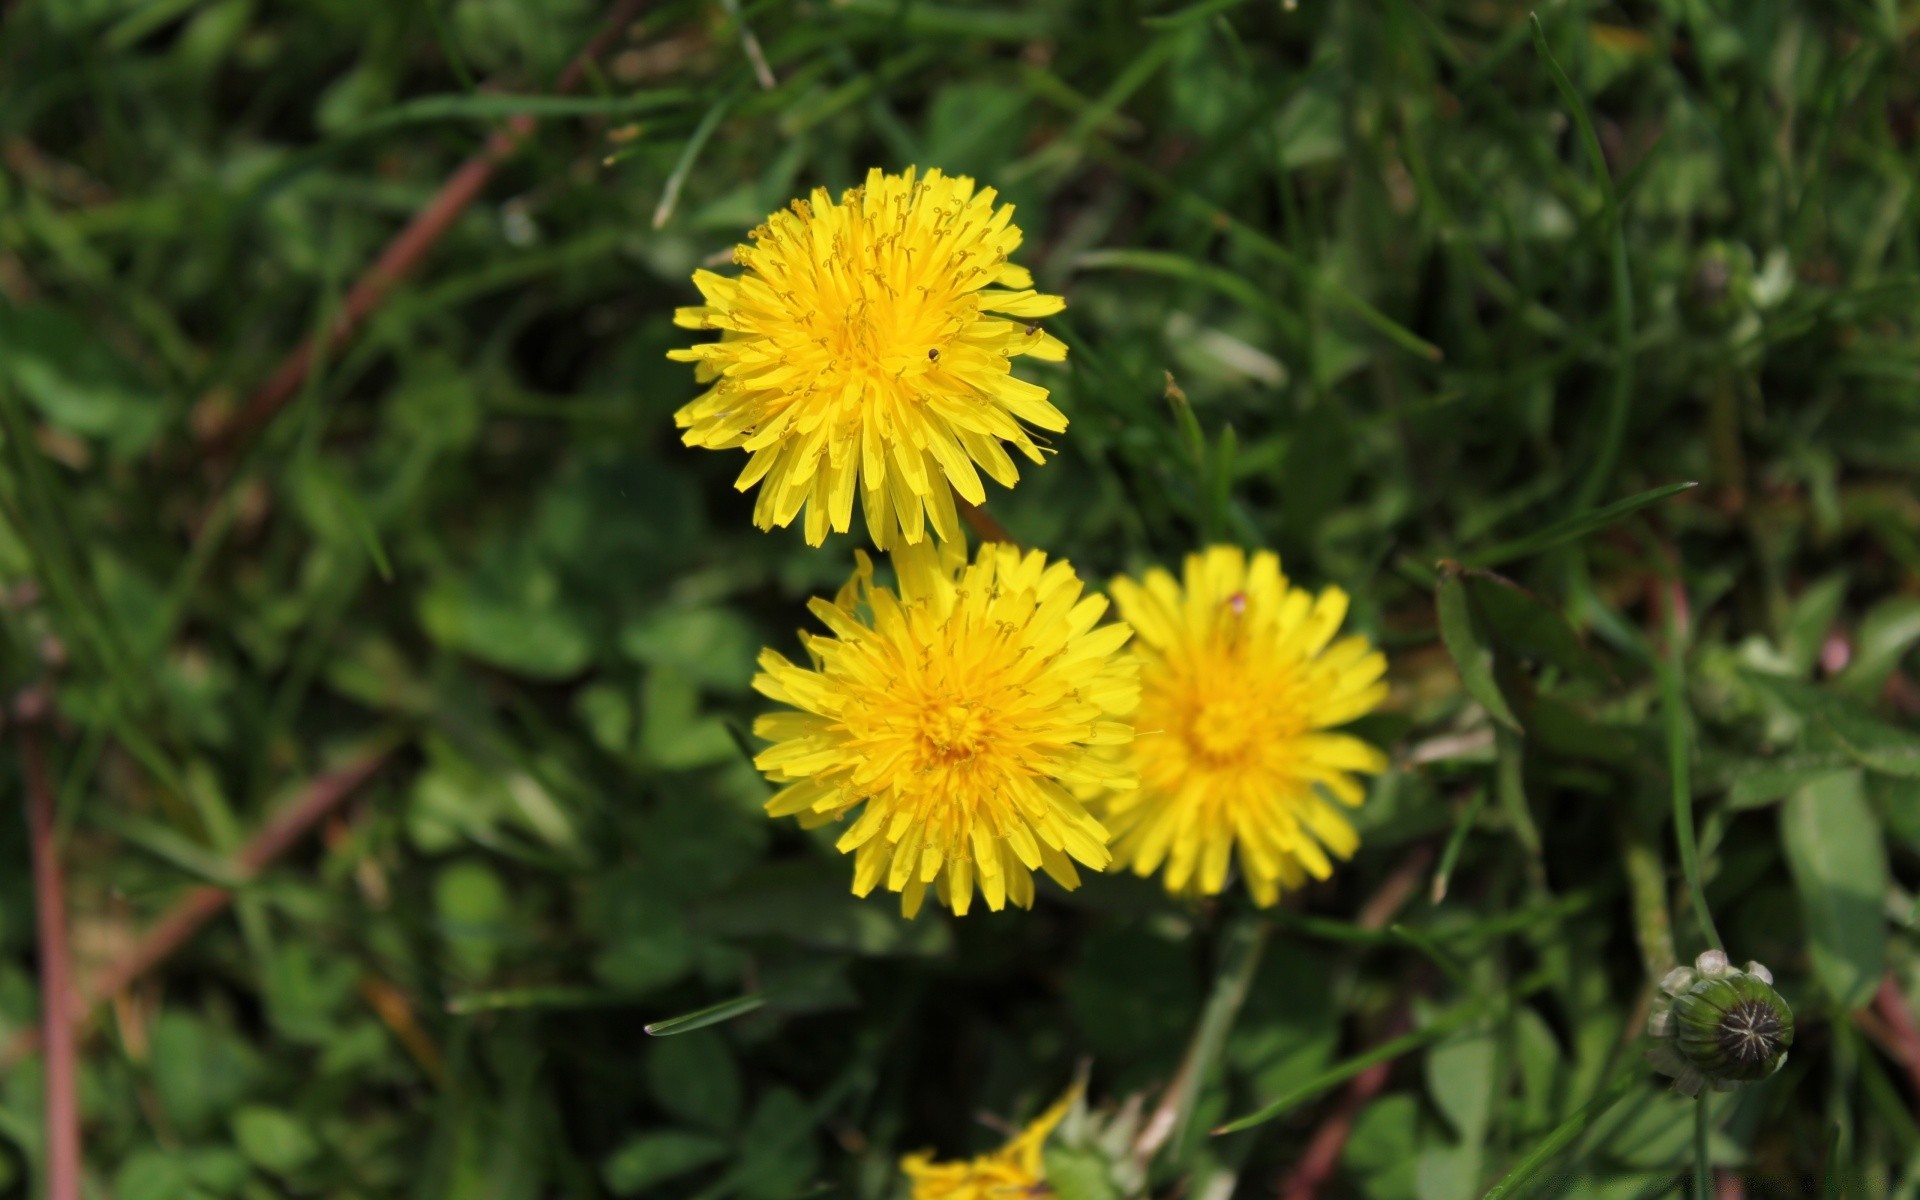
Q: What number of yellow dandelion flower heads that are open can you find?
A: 3